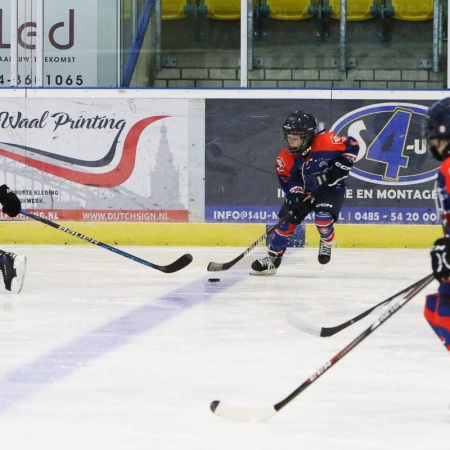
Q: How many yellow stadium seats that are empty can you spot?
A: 5